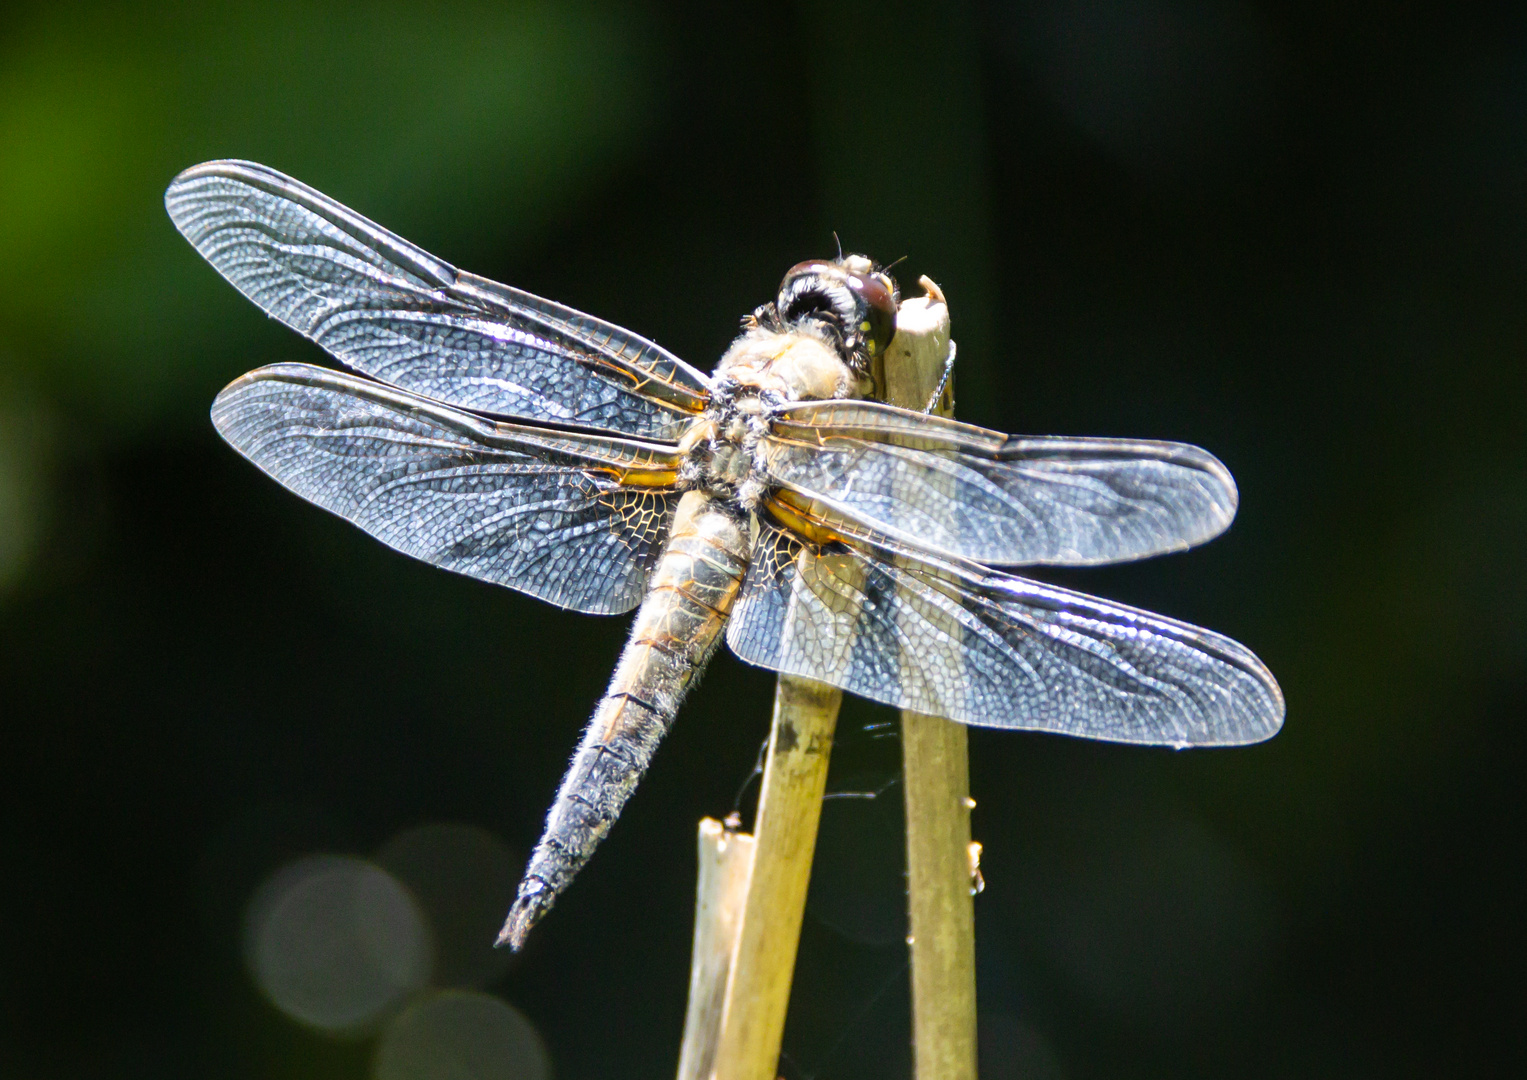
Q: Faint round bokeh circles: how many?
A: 3